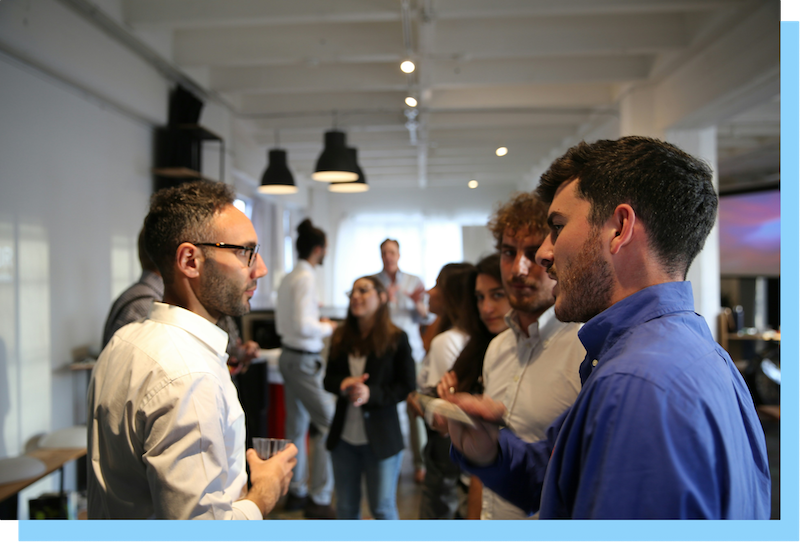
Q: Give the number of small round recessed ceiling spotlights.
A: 4